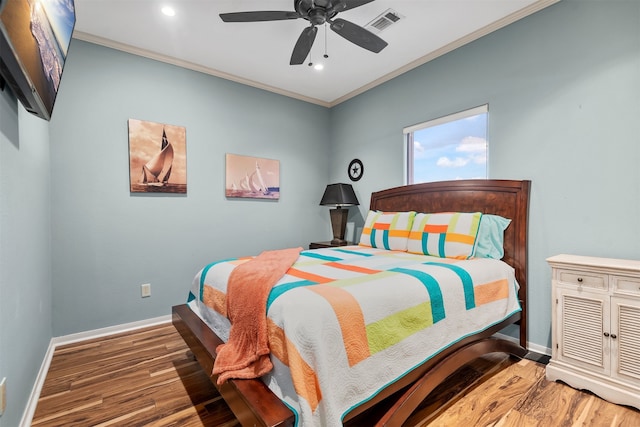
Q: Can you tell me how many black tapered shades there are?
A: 1